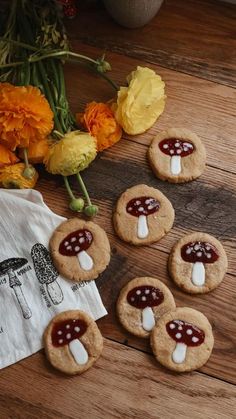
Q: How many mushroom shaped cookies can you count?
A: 7